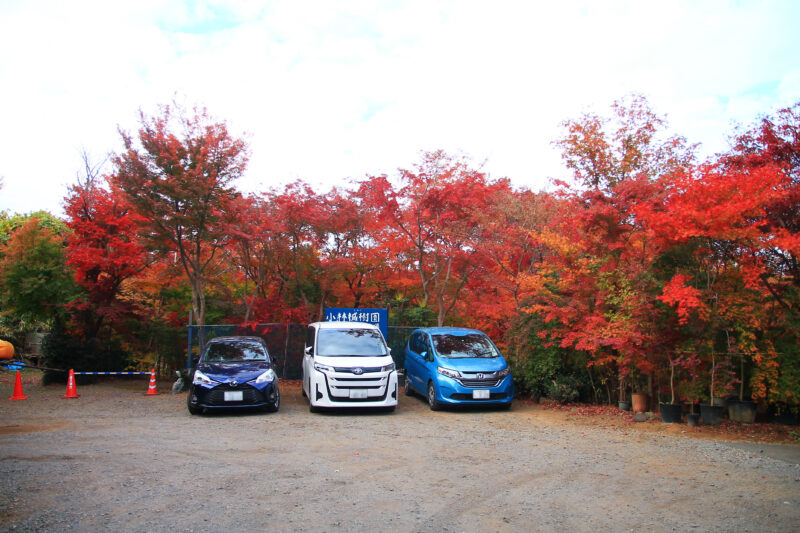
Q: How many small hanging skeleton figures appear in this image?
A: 0